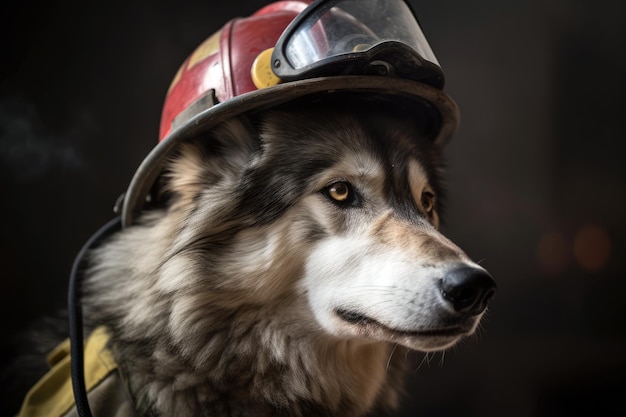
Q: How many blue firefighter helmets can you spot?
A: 0